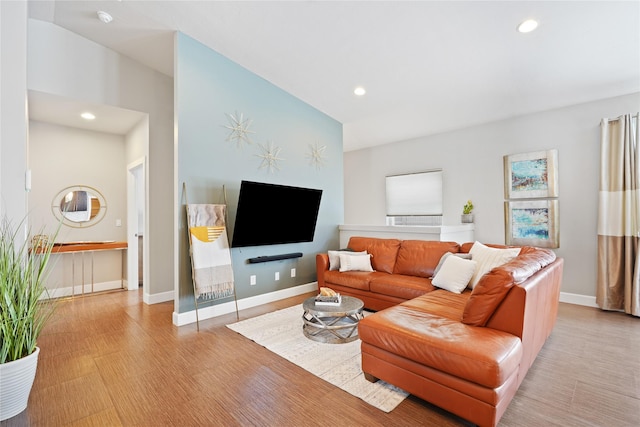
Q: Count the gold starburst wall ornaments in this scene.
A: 3